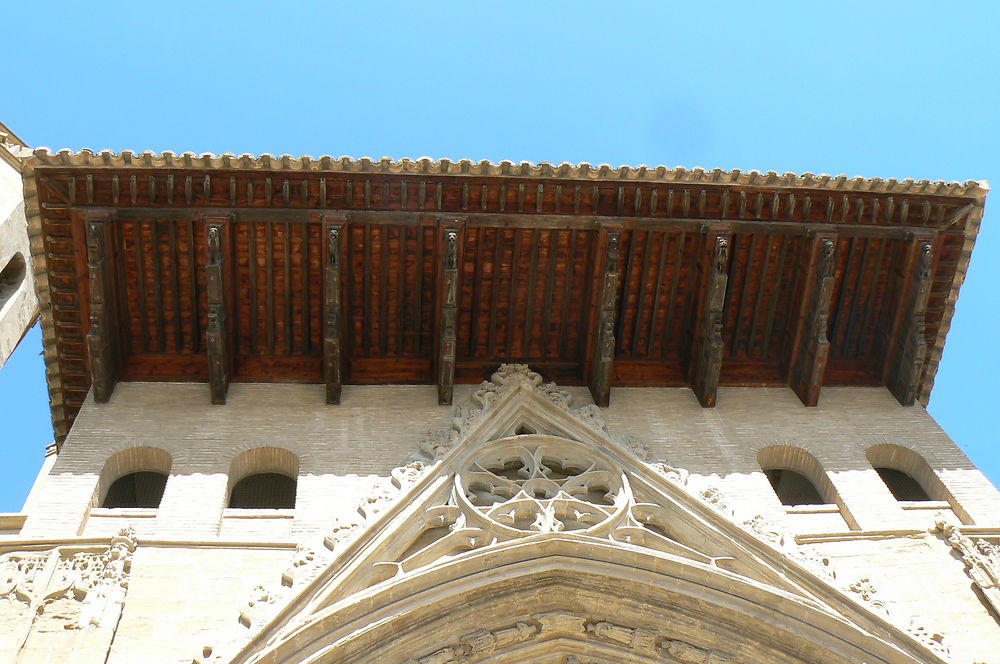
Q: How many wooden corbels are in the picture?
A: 8